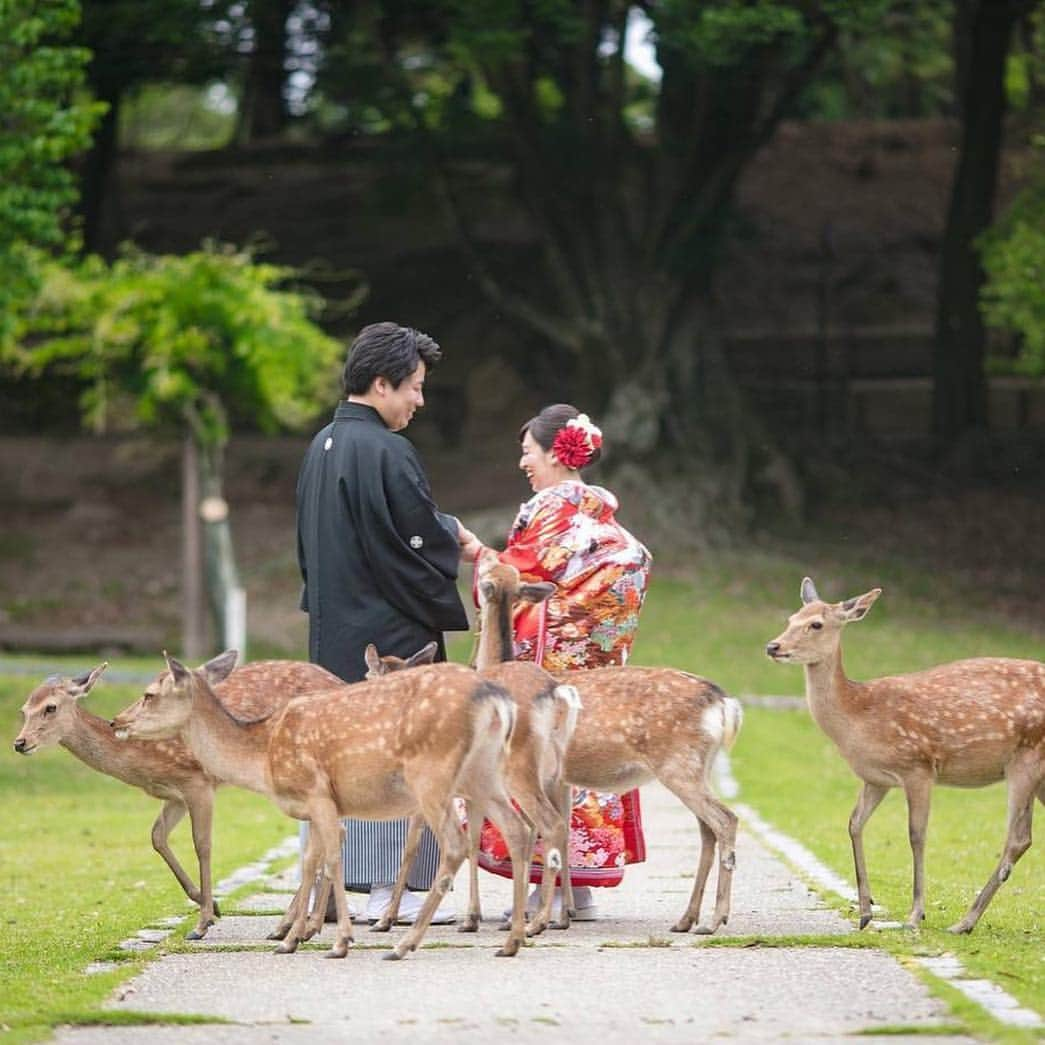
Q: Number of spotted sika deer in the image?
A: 5